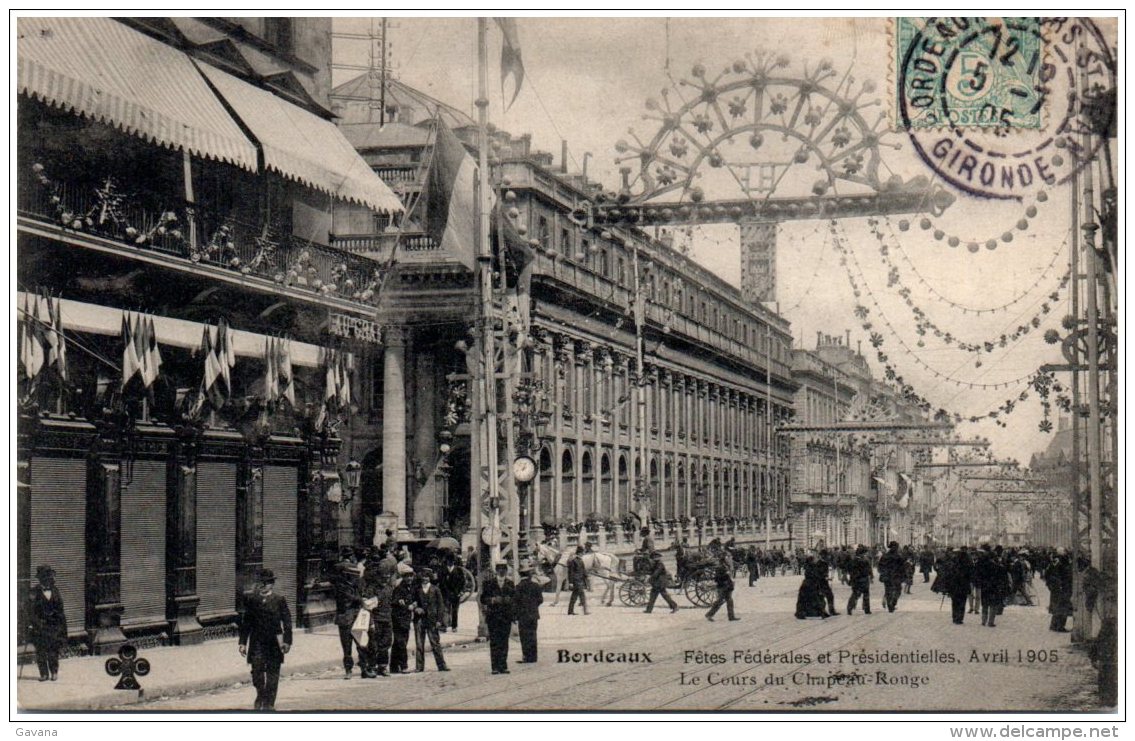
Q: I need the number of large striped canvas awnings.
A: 2